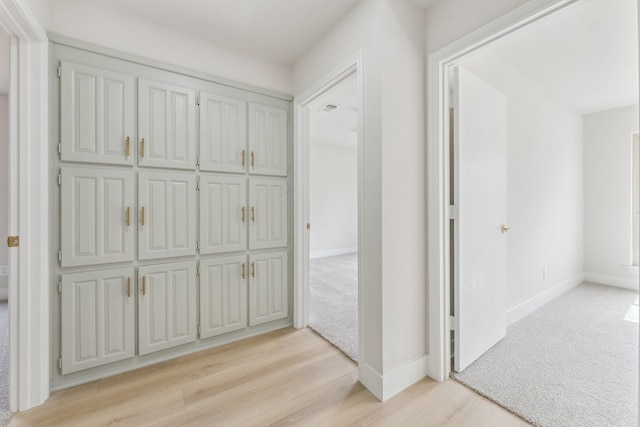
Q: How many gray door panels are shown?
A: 12